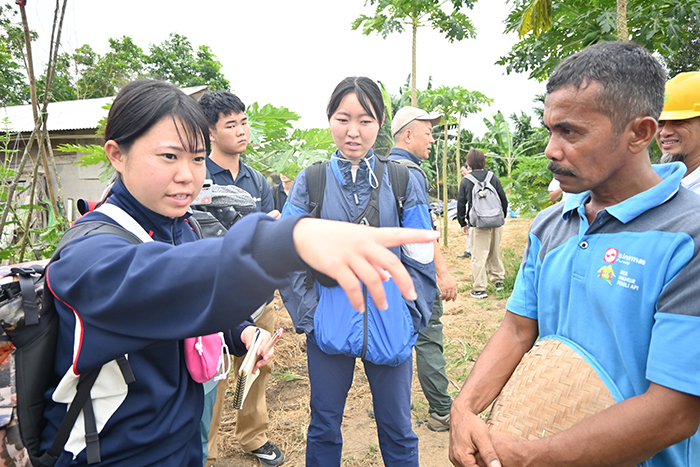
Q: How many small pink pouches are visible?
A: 1